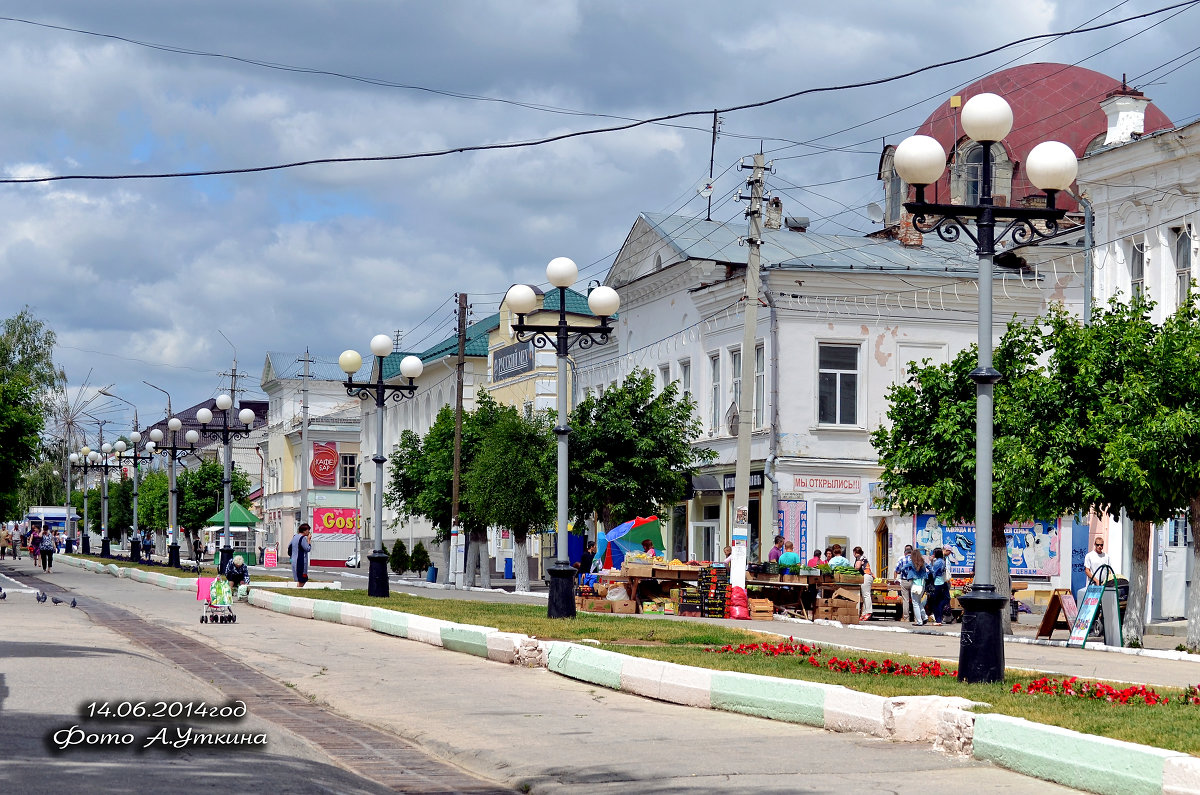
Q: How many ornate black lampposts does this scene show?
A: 8